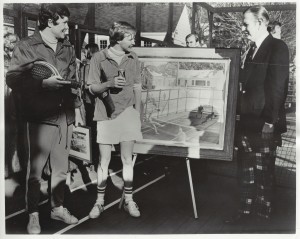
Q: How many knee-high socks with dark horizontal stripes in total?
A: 2